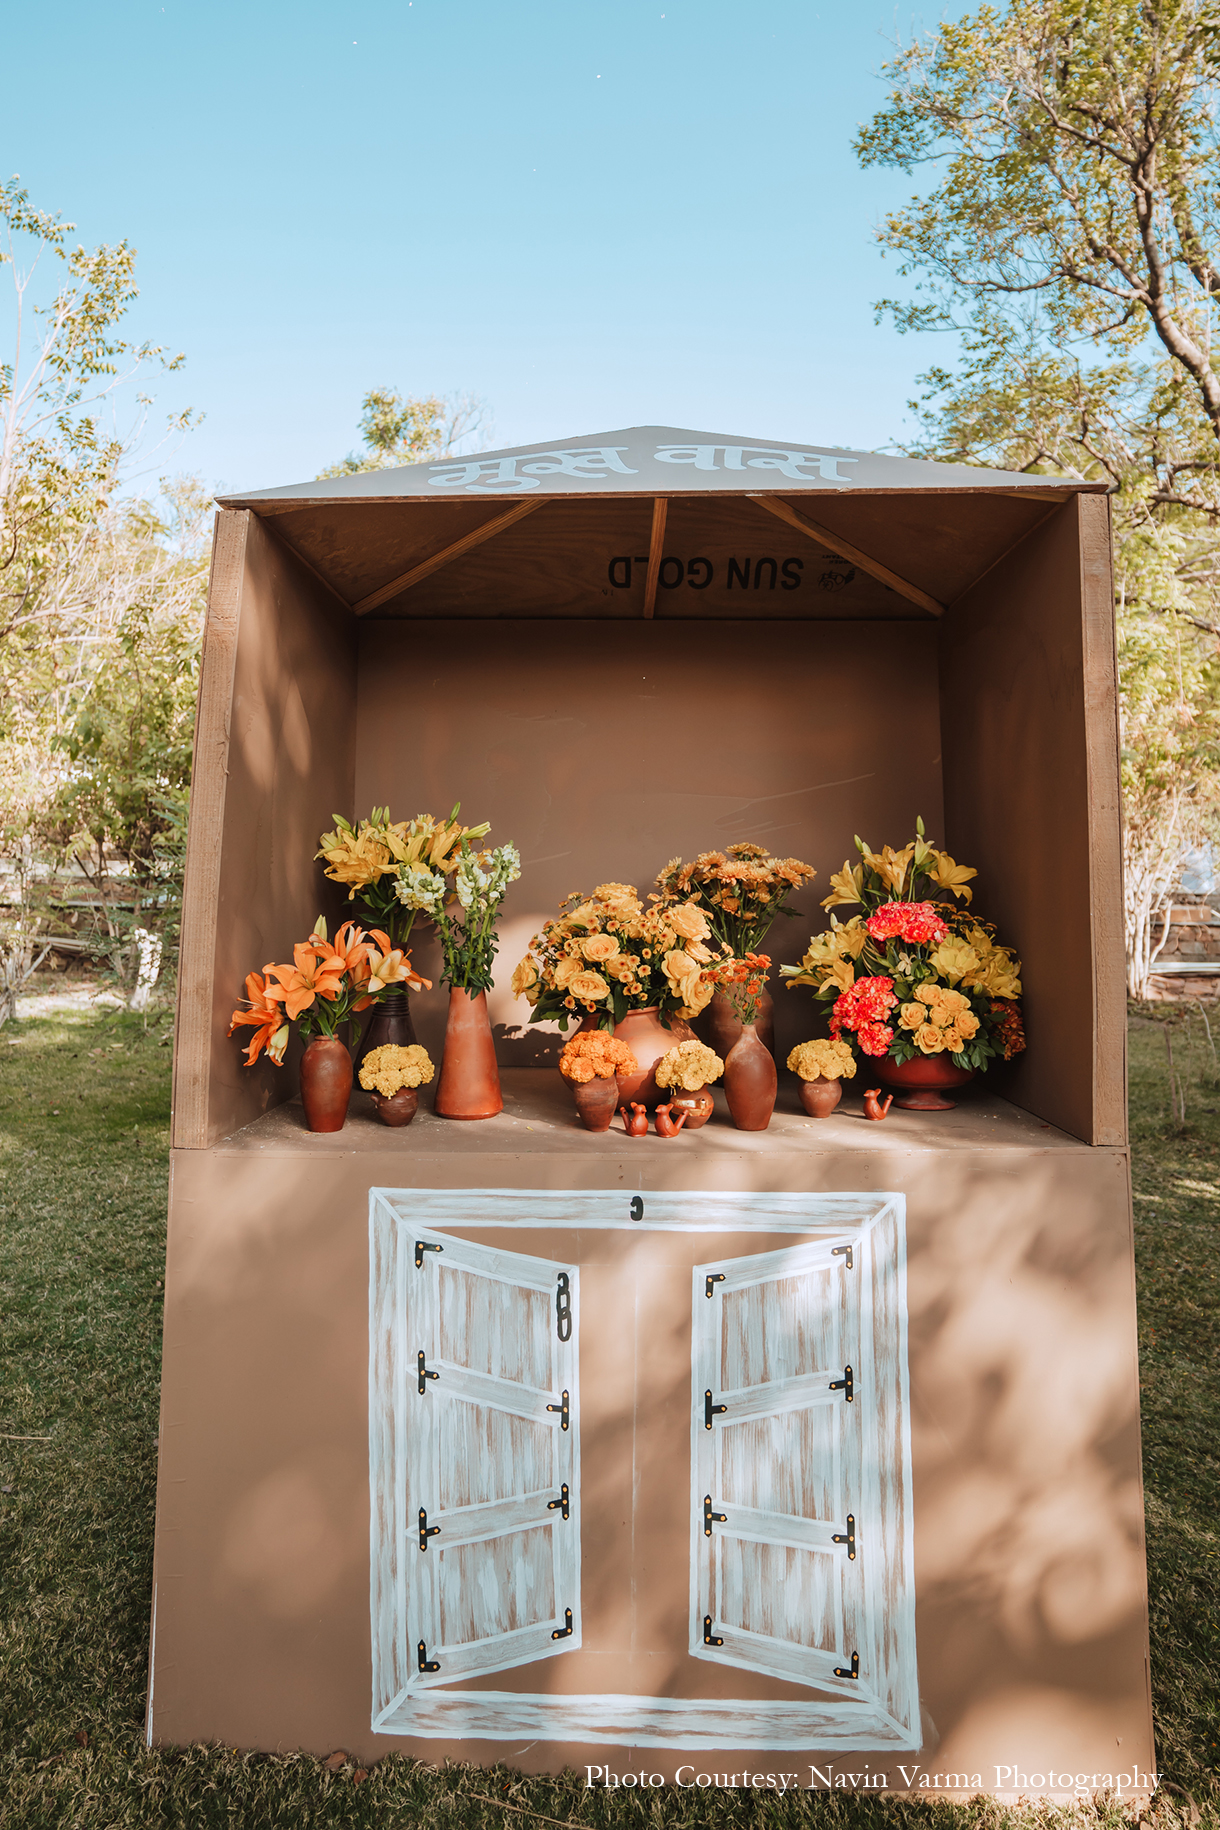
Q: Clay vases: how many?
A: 11